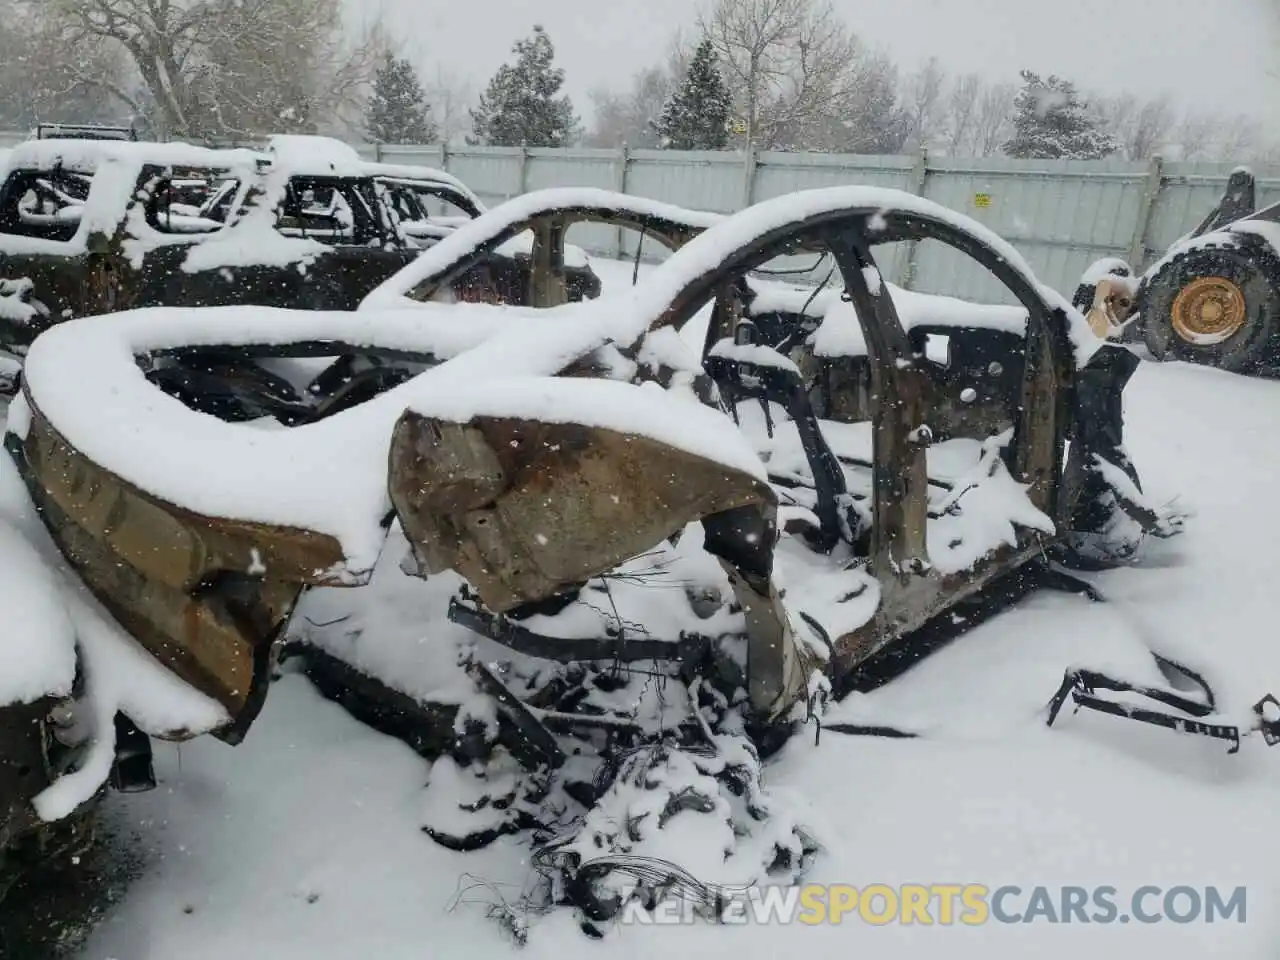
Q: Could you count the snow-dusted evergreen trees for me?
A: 4